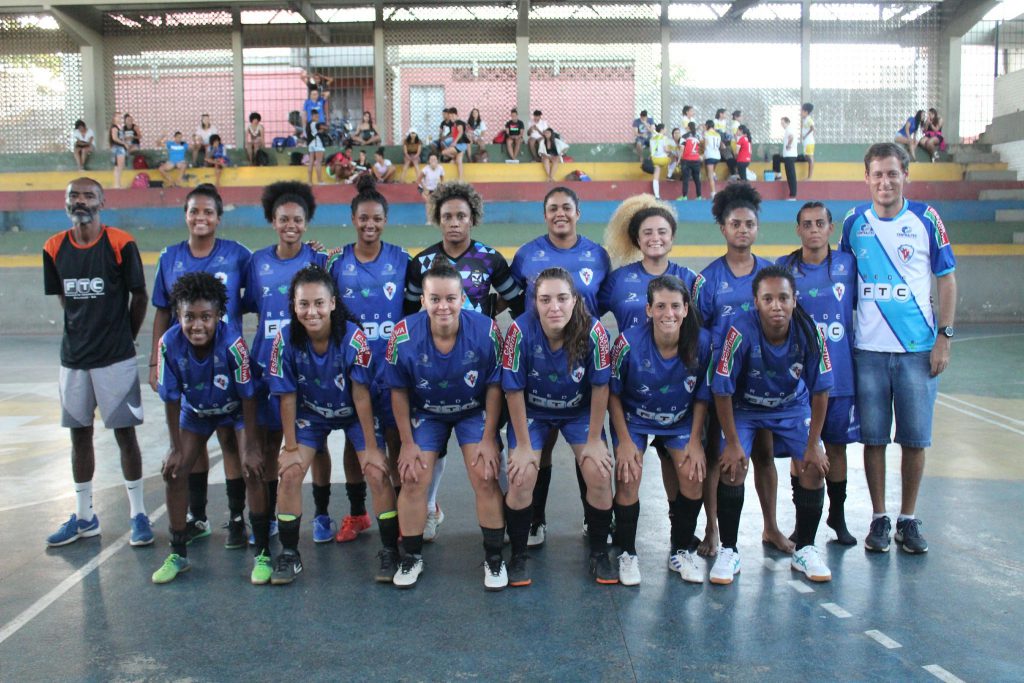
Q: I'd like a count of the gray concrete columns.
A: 7